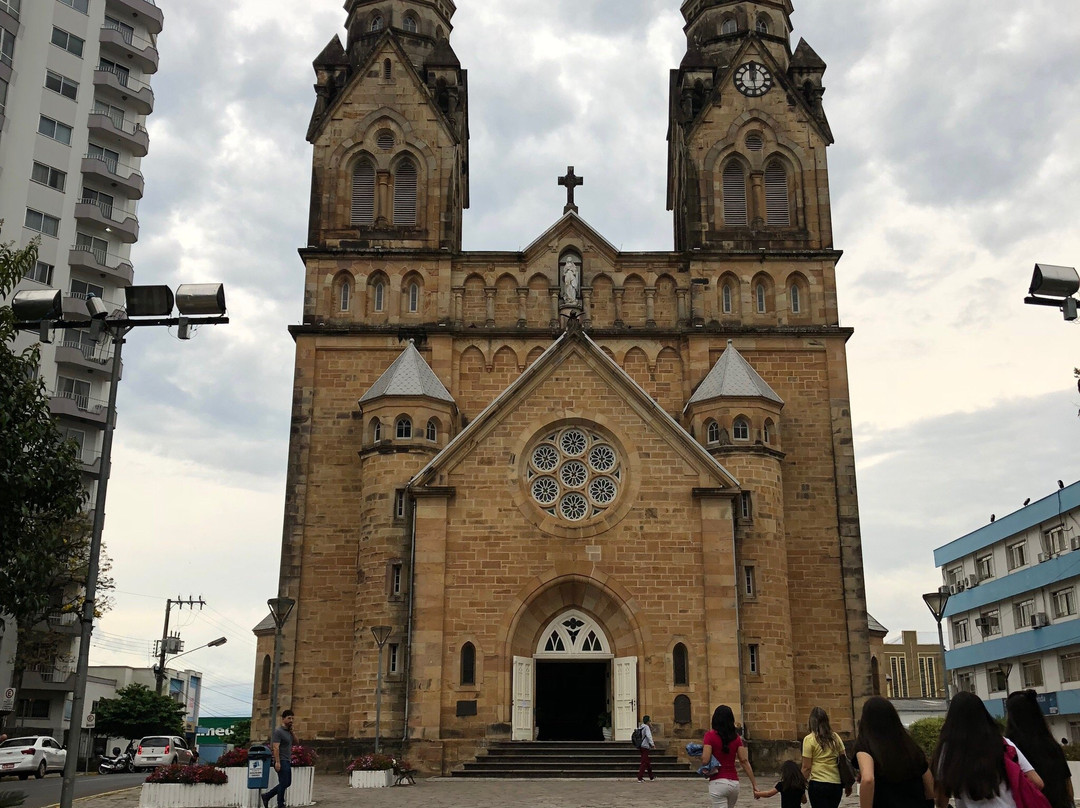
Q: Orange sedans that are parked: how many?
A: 0